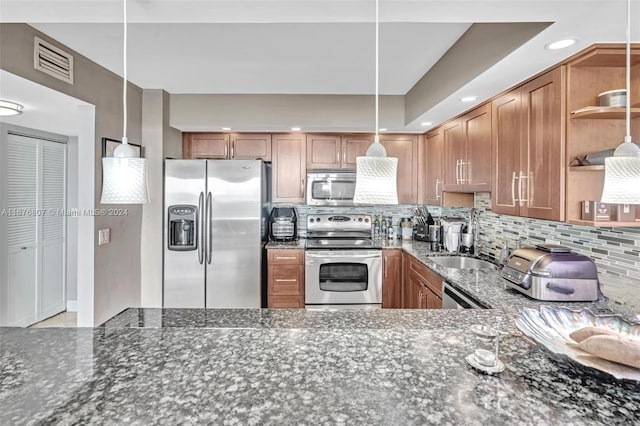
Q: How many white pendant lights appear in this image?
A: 3